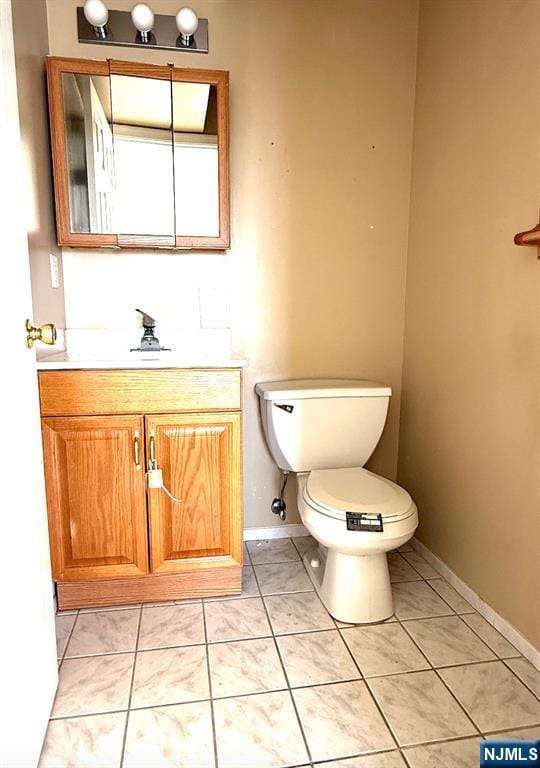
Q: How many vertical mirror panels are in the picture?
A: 3